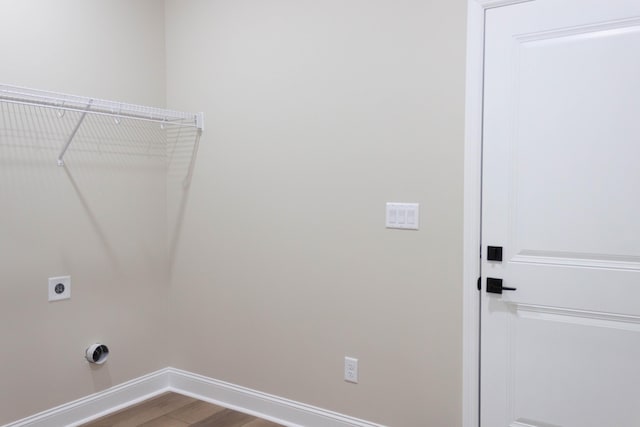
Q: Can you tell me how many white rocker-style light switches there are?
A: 3